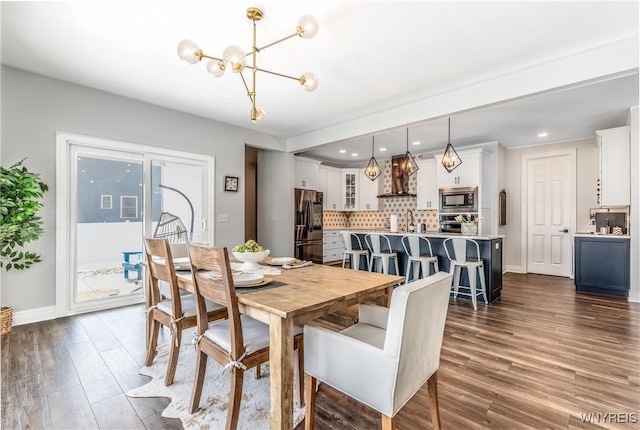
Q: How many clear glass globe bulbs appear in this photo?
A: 6